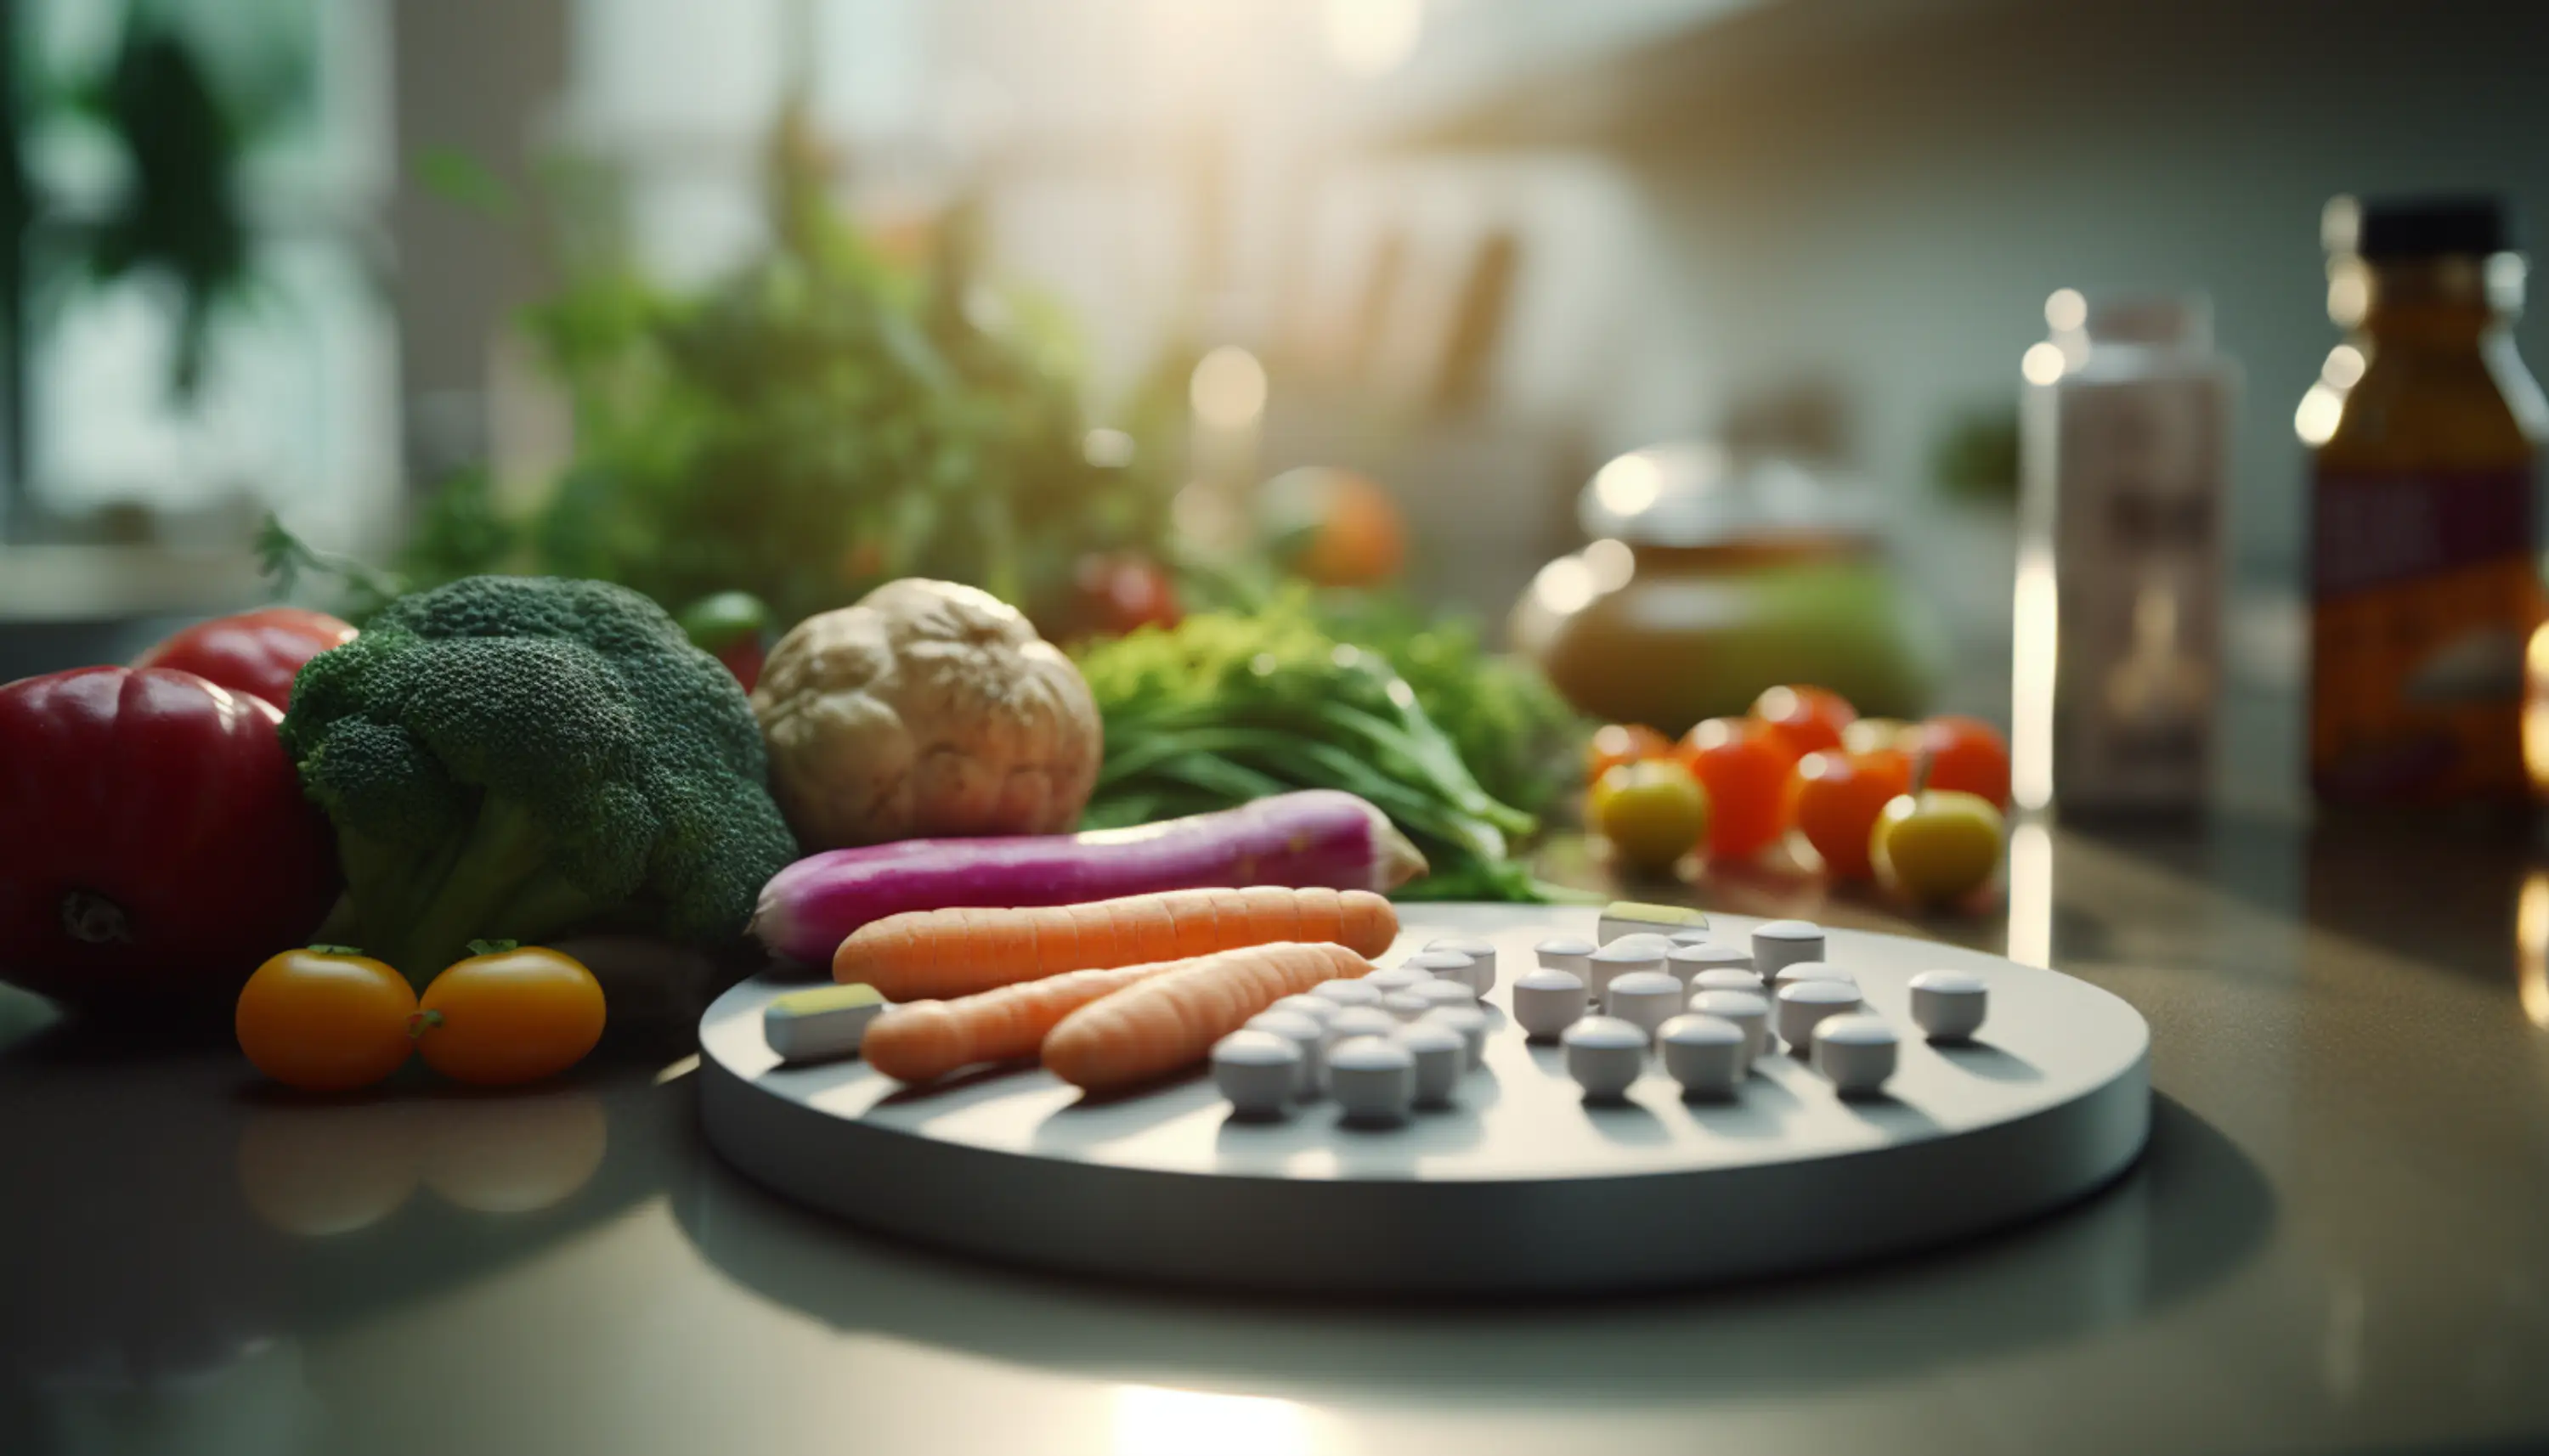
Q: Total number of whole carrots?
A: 3